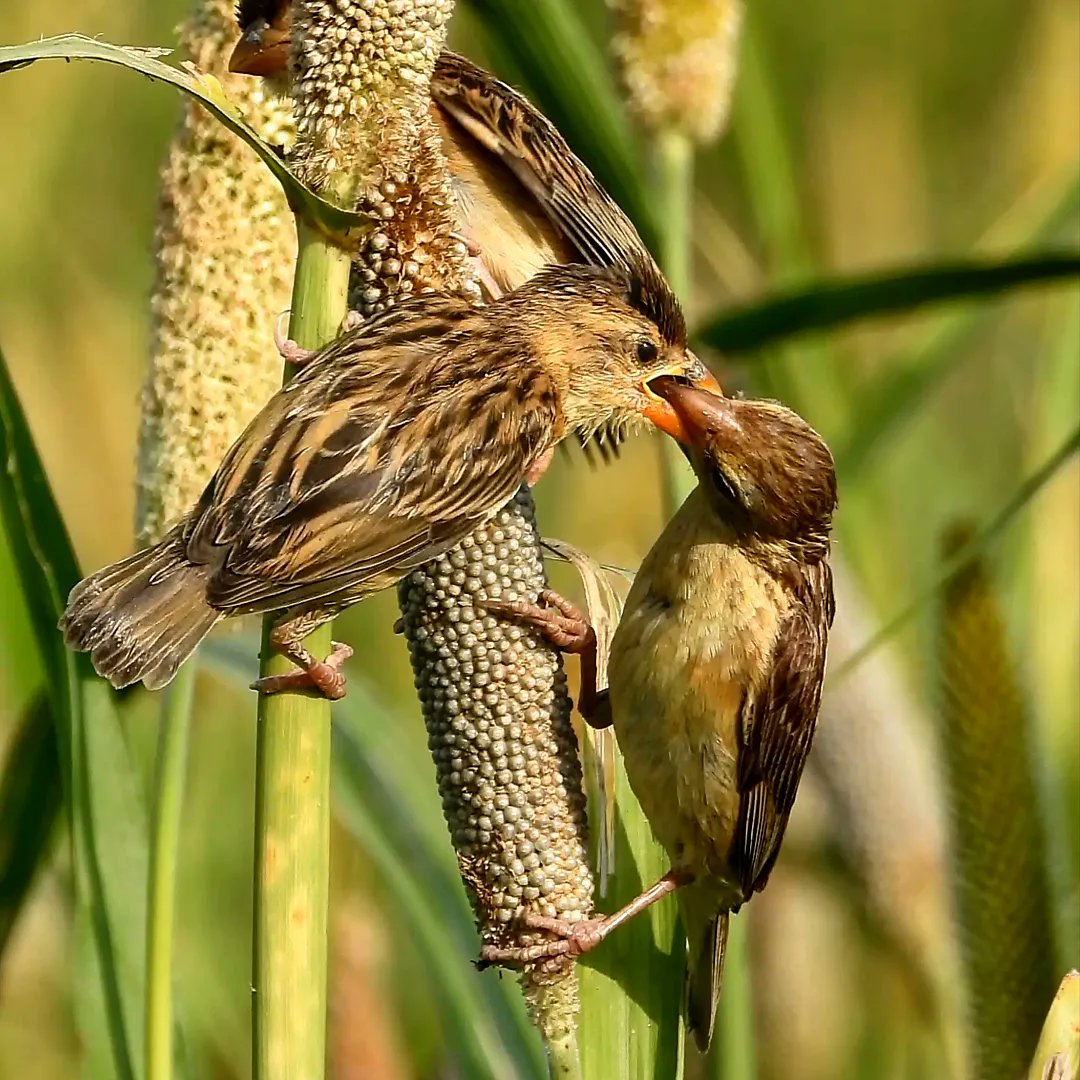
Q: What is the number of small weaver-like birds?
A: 3